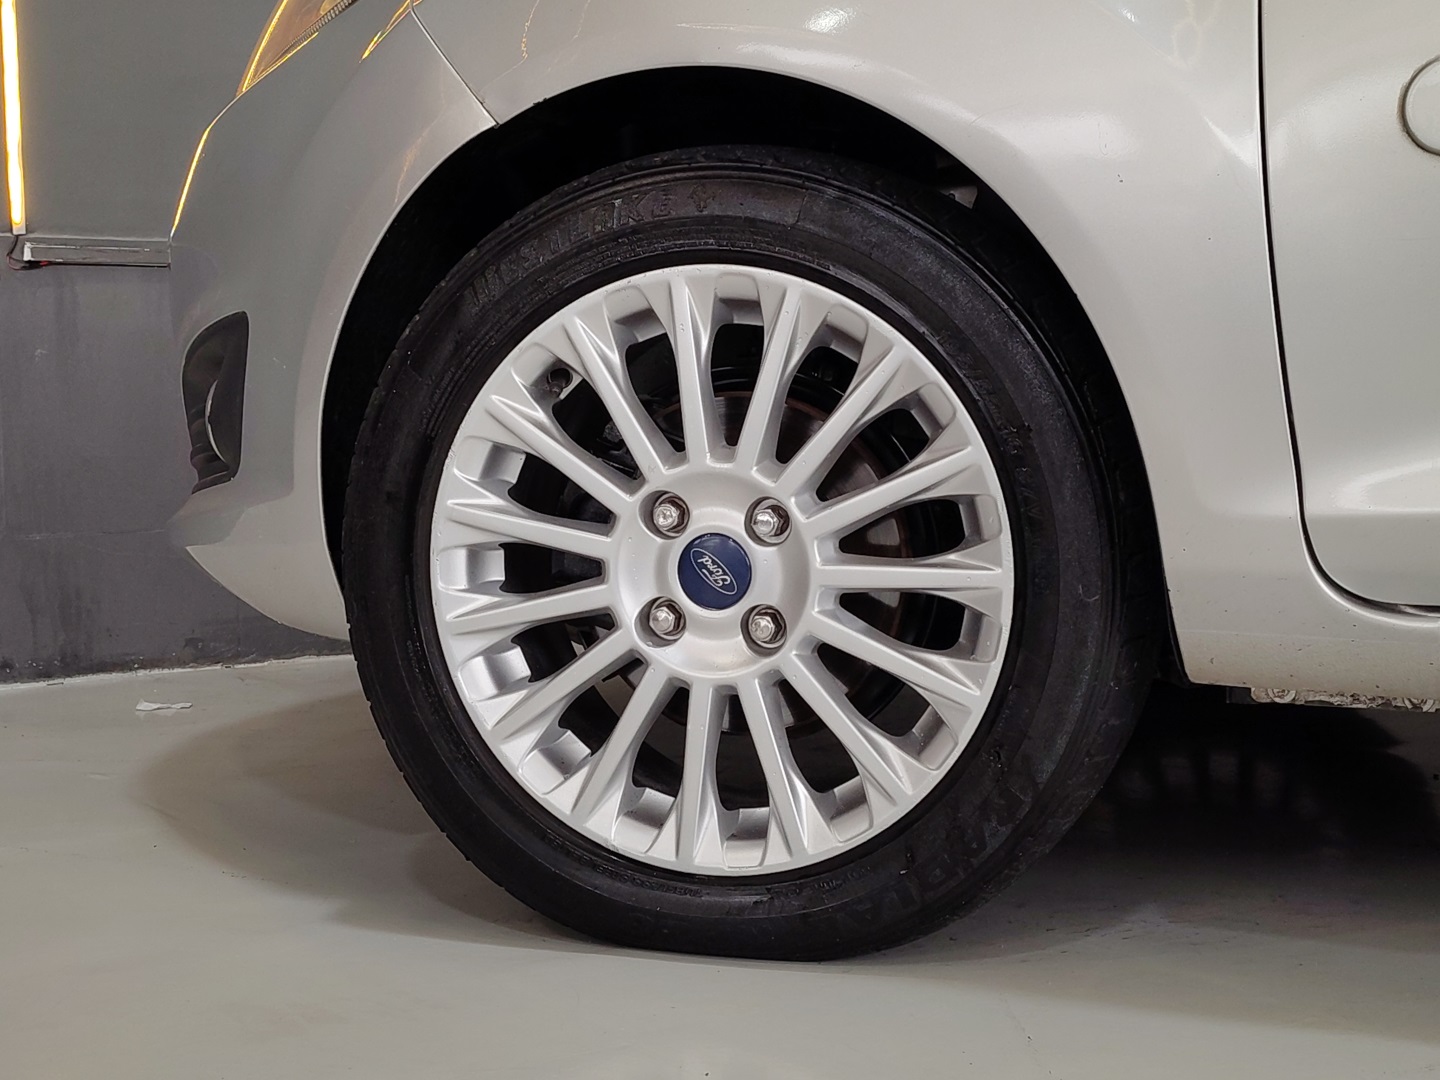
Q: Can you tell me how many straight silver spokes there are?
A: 15